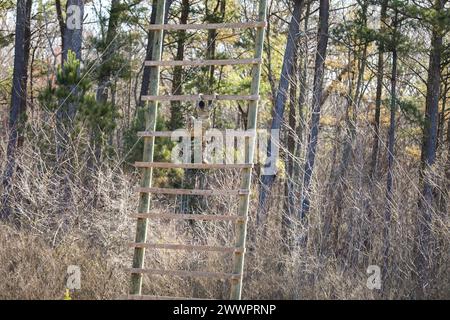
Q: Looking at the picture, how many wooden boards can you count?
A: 10